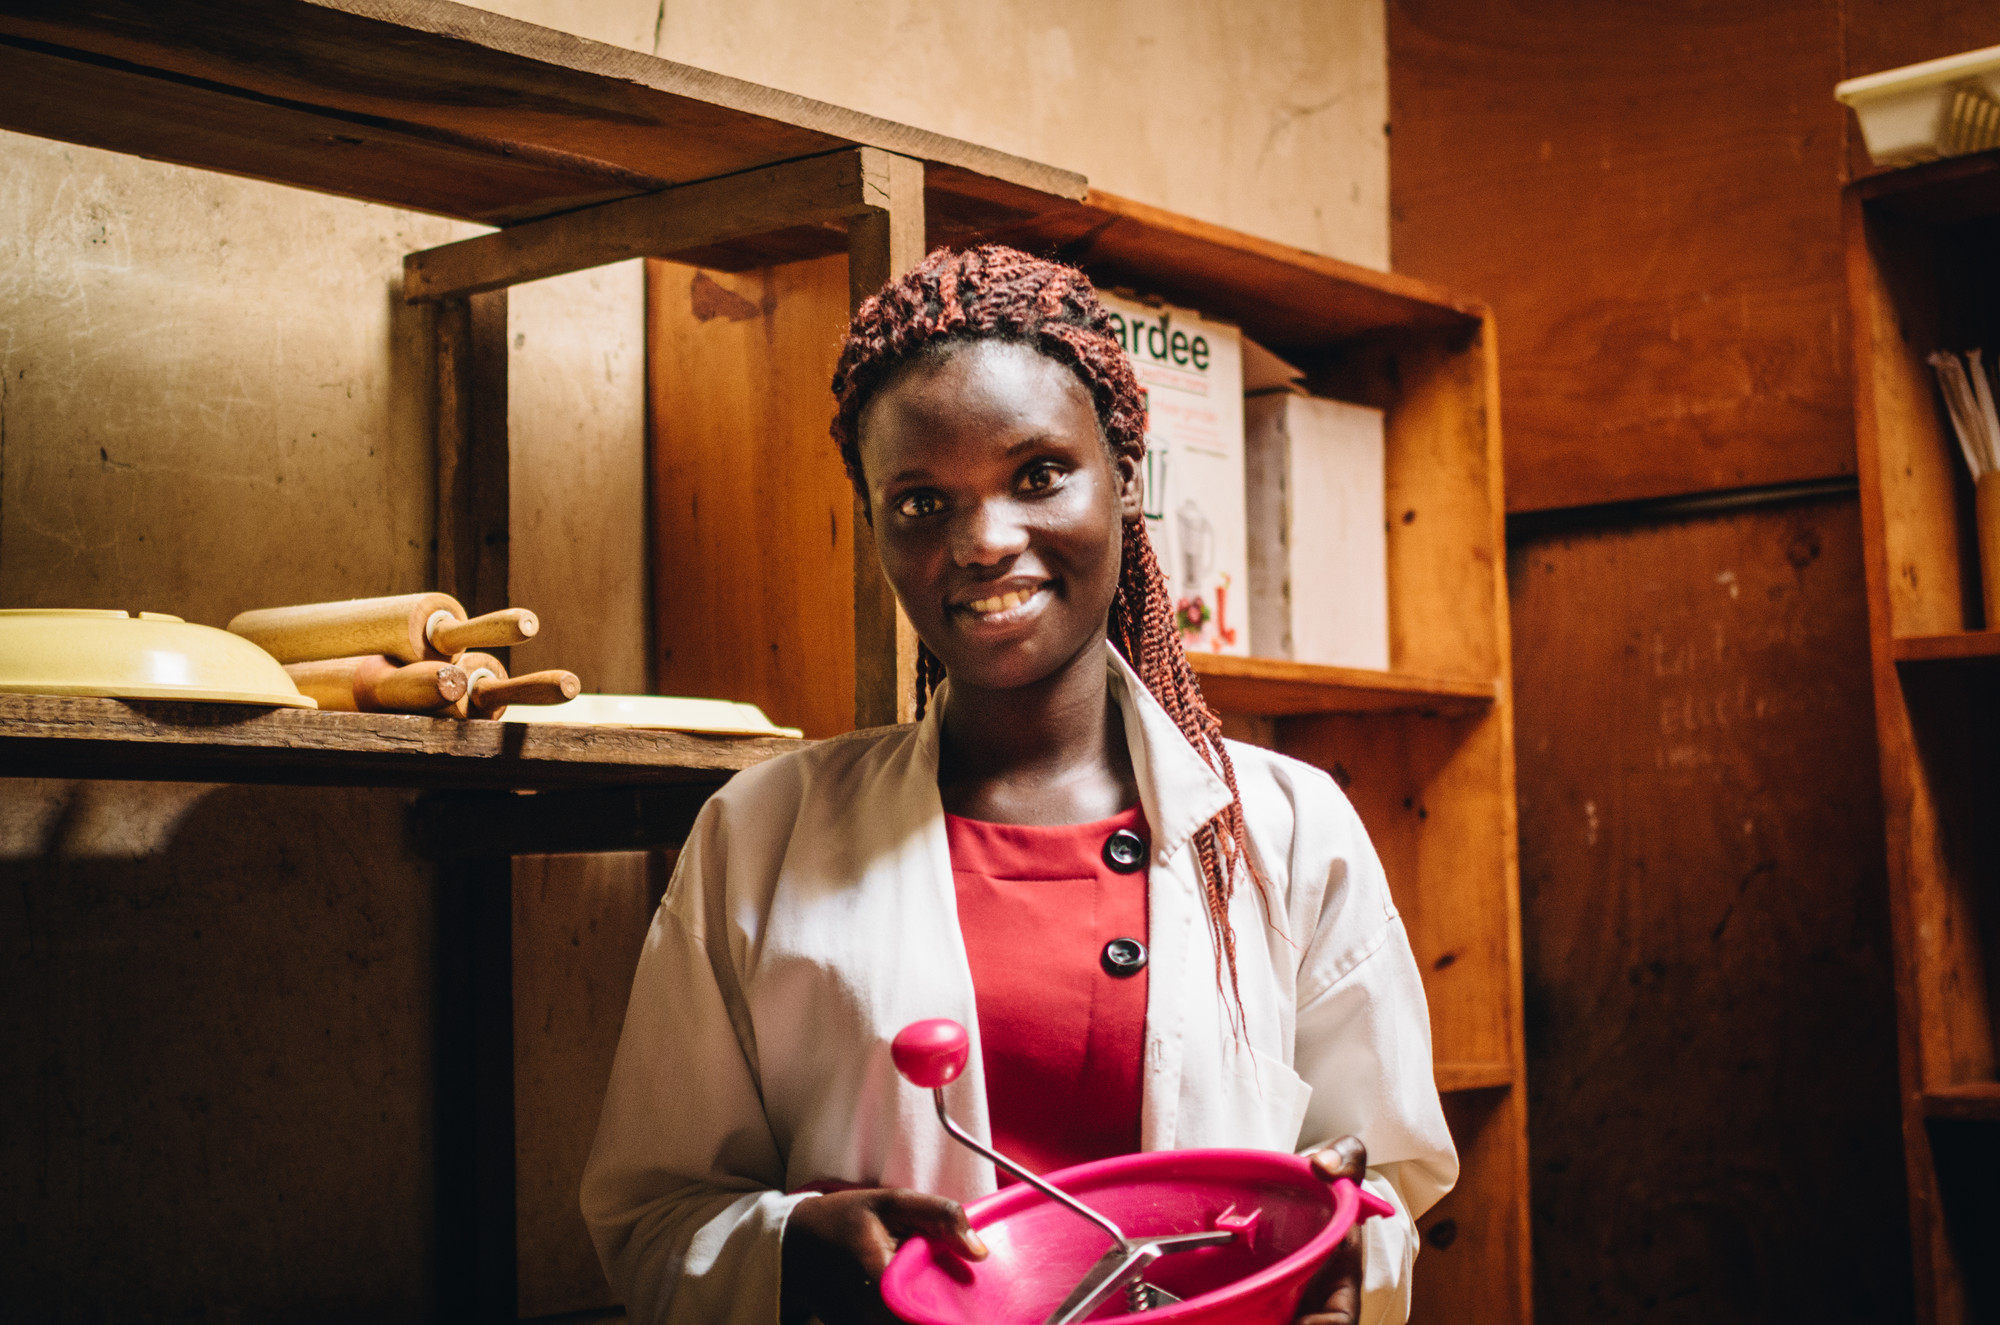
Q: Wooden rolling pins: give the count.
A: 3